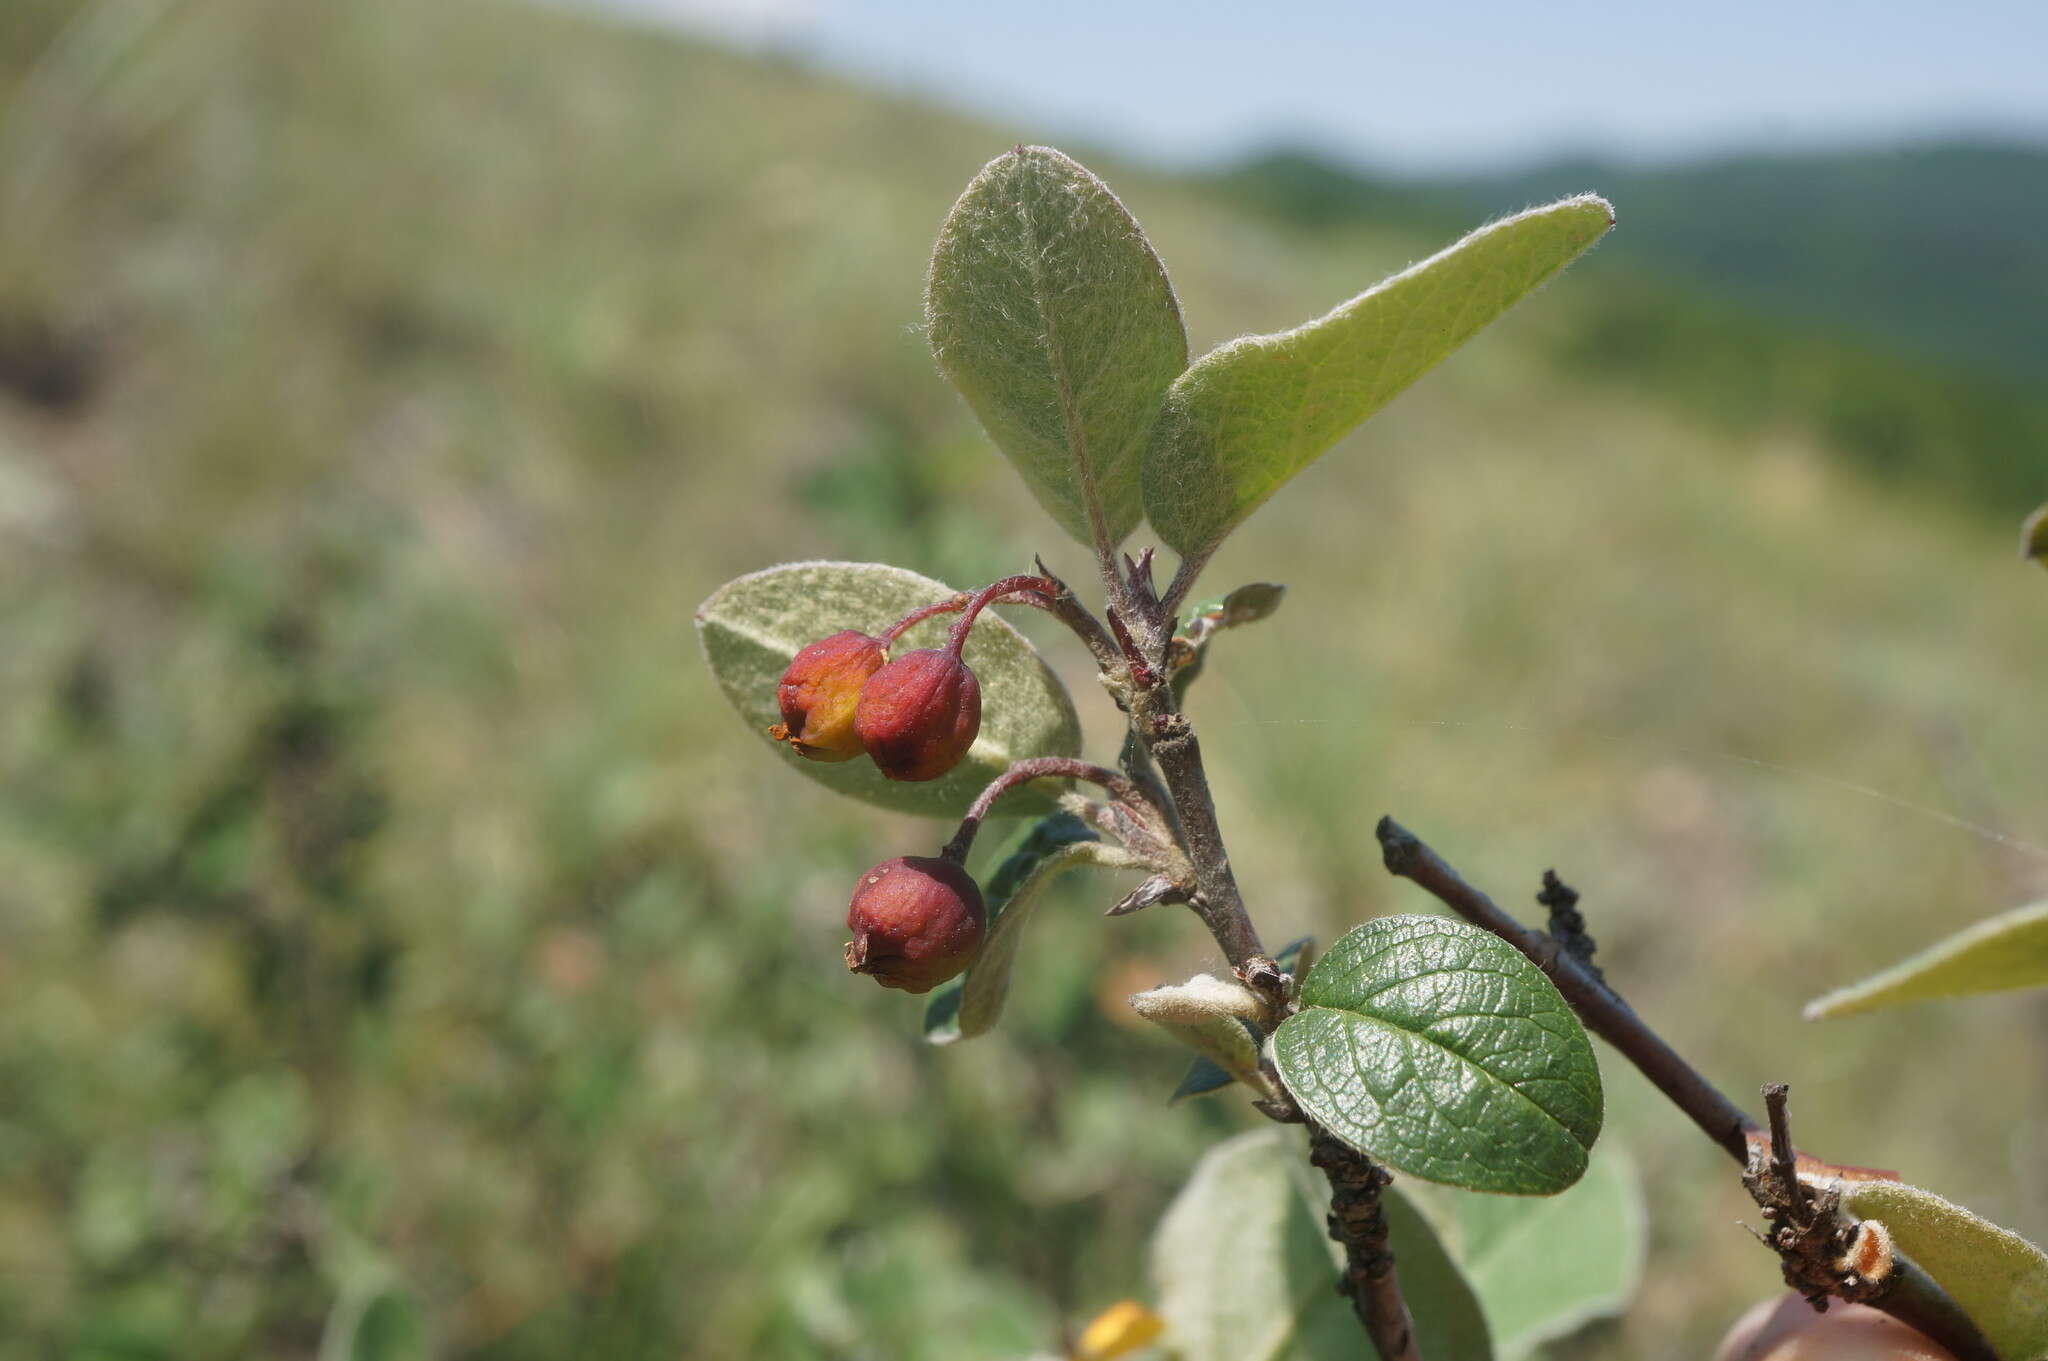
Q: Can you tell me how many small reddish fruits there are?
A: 3